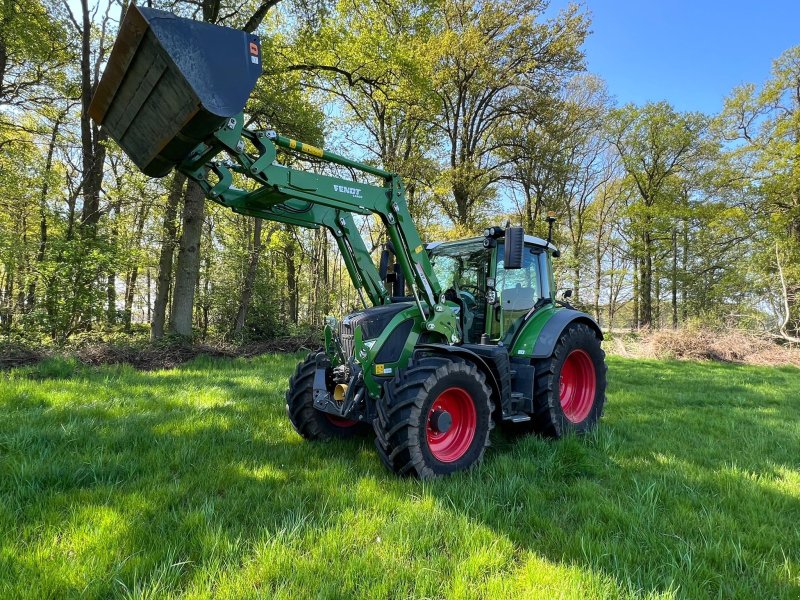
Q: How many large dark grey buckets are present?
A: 1